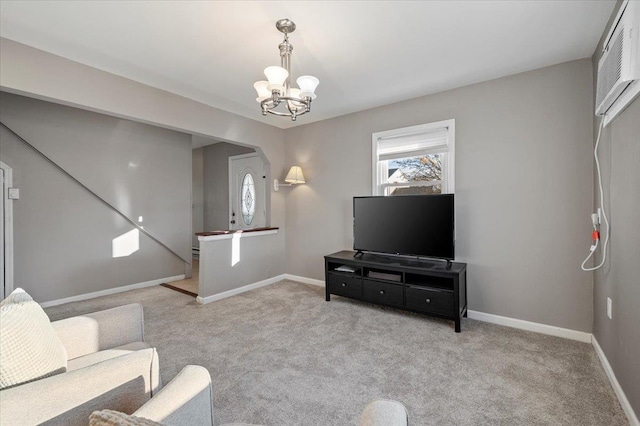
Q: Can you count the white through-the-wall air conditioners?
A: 1